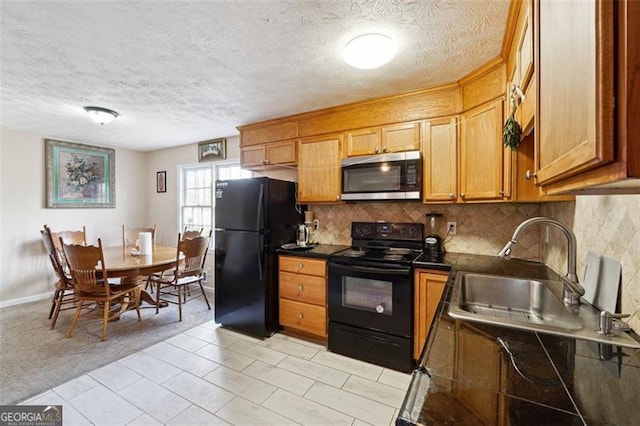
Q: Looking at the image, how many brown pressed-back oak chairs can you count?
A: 6